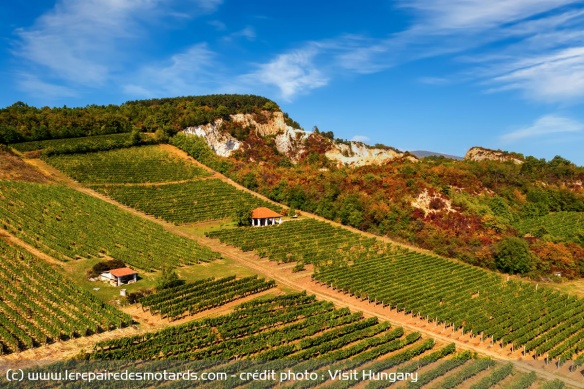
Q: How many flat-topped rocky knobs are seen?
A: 1